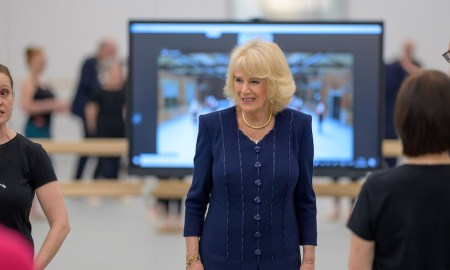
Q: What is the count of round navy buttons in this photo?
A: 7